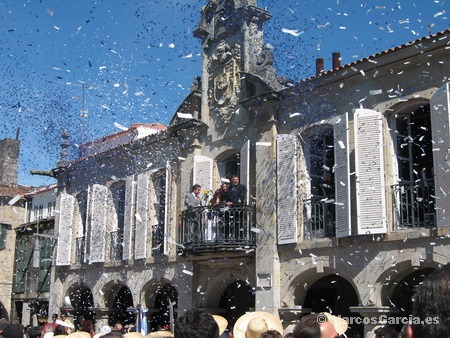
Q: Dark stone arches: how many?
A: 6